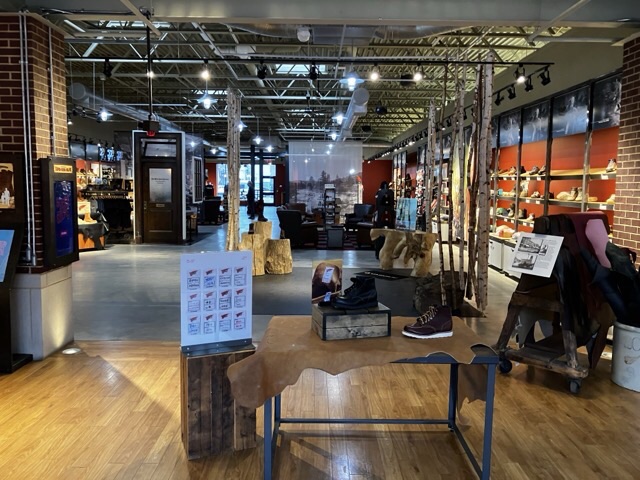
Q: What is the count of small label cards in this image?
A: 12